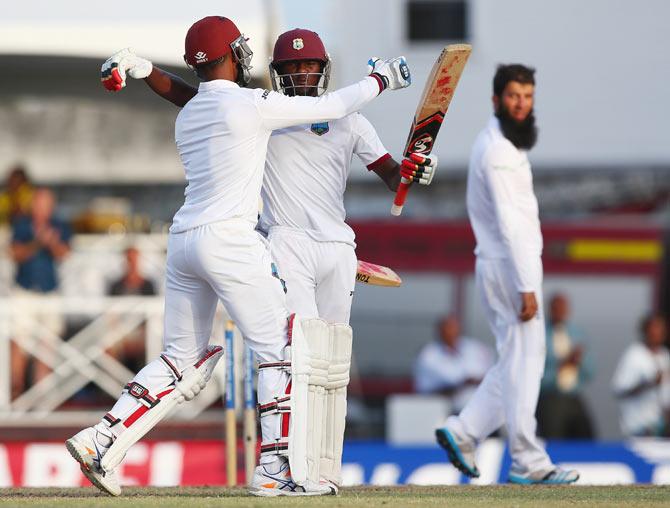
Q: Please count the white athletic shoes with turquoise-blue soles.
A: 2